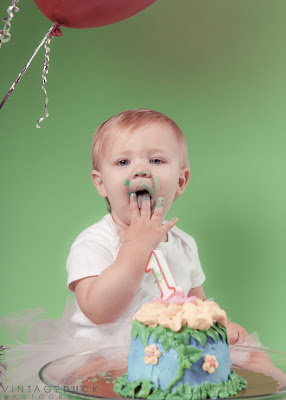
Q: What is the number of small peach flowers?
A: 2